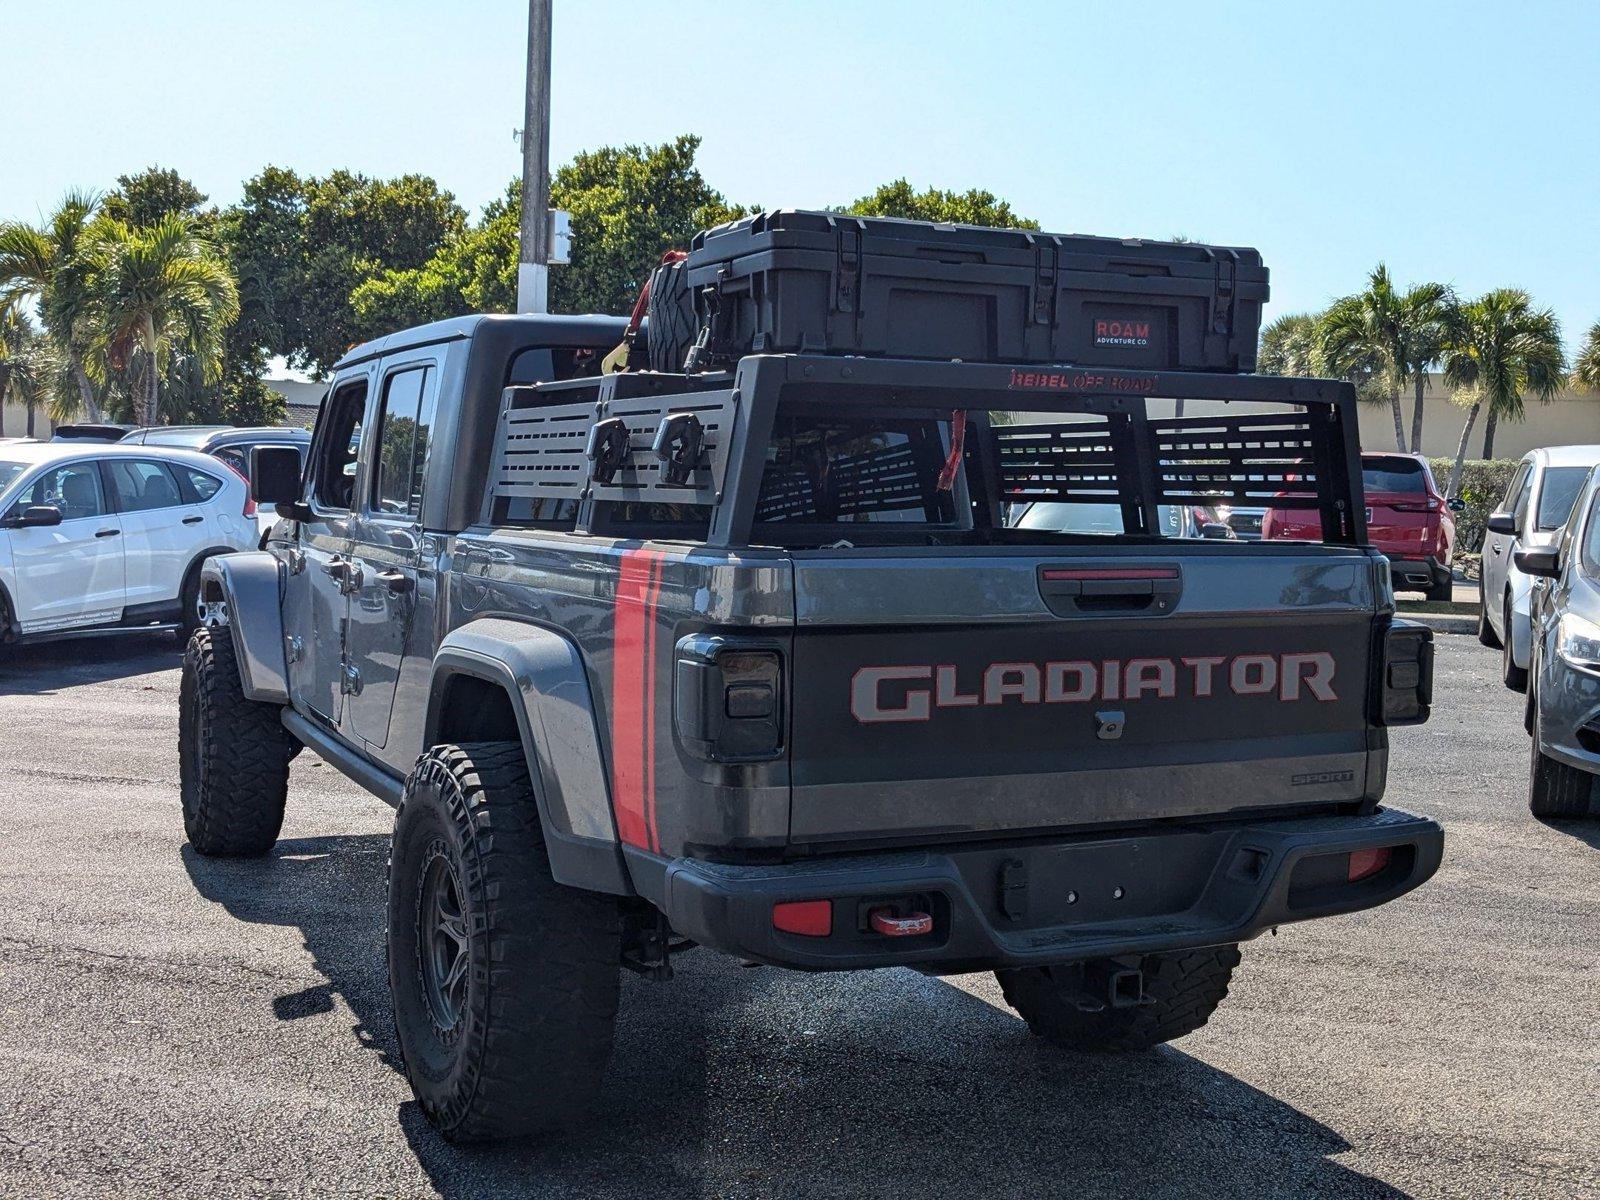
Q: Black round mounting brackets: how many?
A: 2